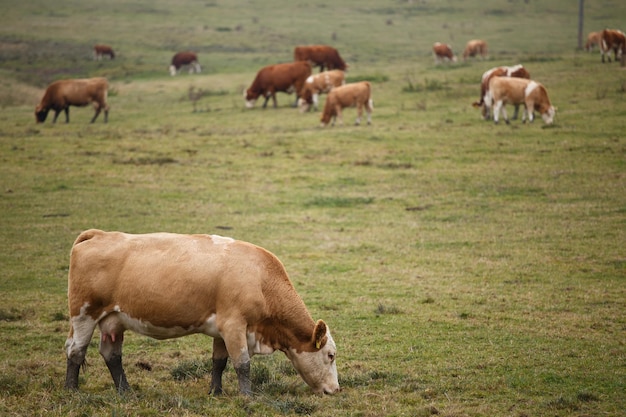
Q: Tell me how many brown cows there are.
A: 14